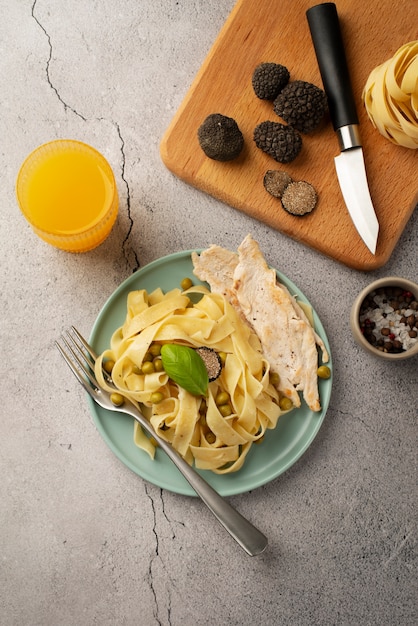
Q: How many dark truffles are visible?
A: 4